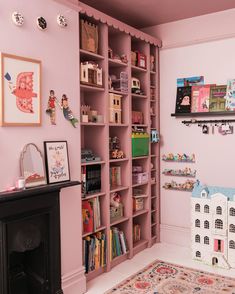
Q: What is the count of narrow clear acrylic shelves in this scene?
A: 3